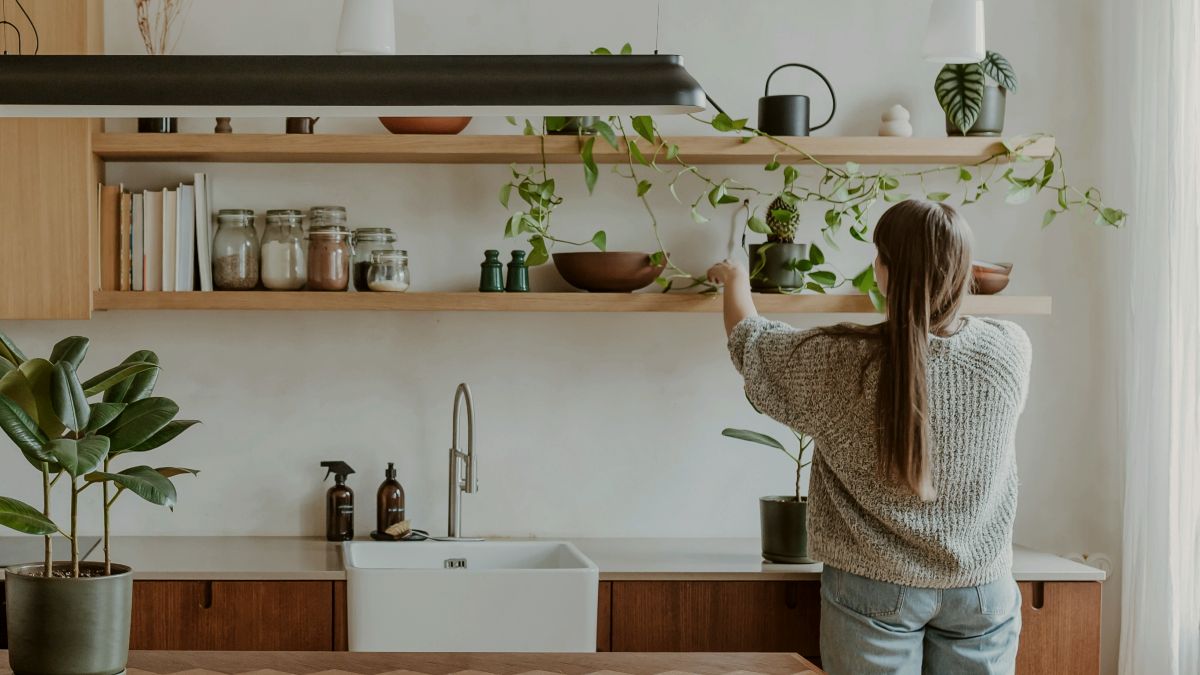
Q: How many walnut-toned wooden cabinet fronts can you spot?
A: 3